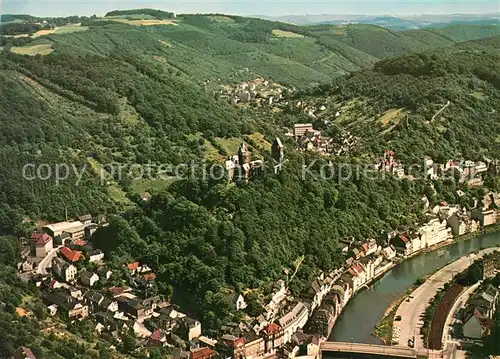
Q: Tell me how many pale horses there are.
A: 0